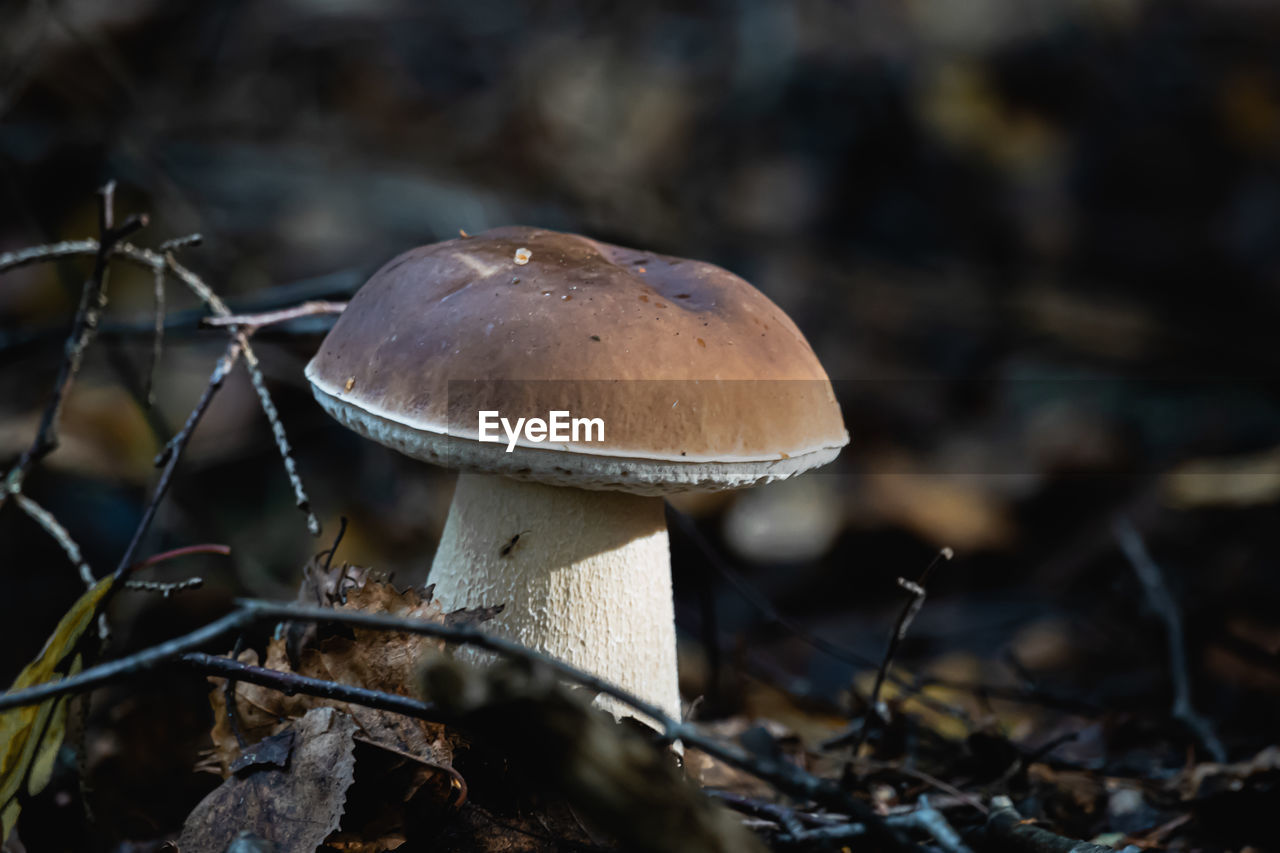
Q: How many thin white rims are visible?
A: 1